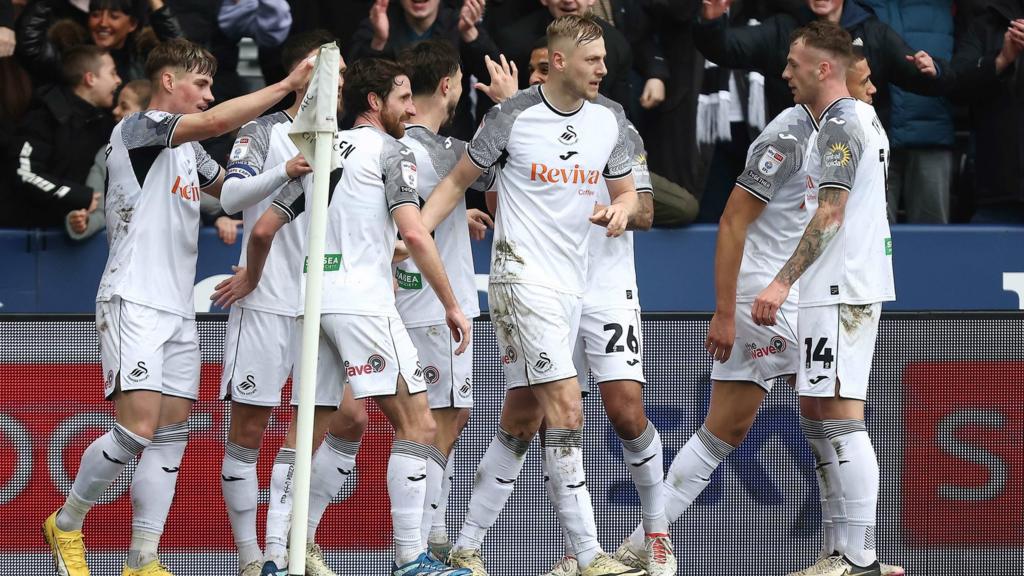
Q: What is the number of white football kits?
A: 8